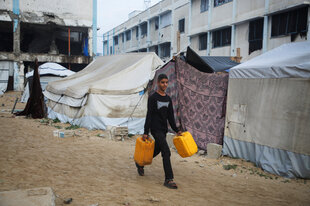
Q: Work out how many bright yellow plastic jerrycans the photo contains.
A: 2